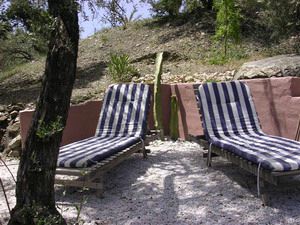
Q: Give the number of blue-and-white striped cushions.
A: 2